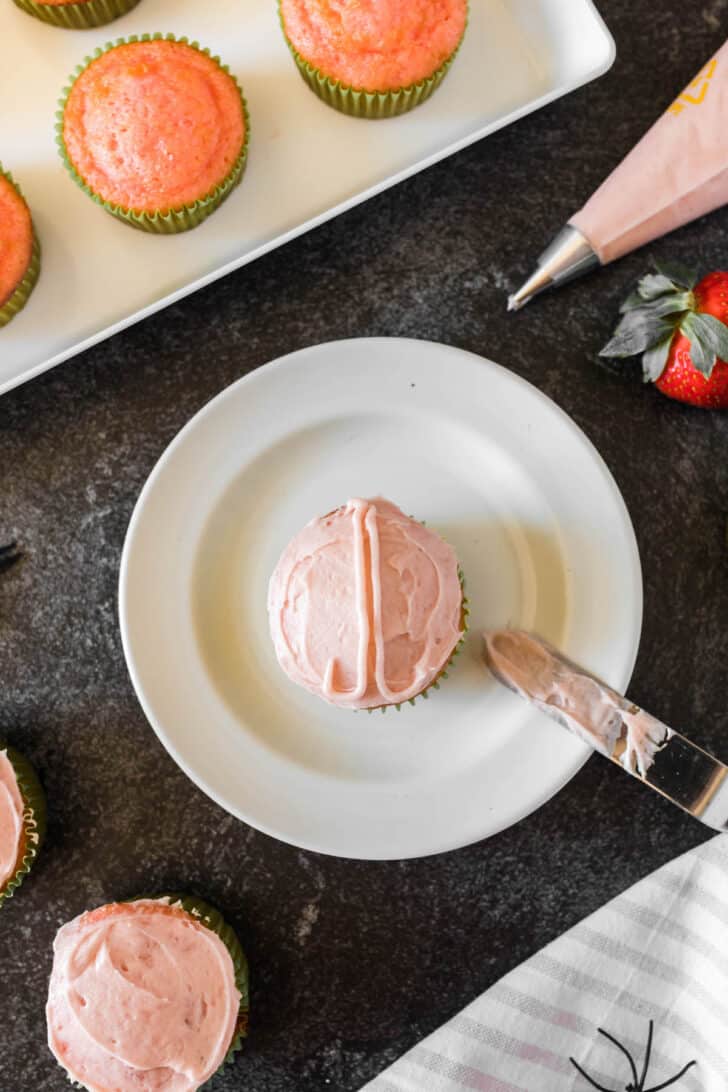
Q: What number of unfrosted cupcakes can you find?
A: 4